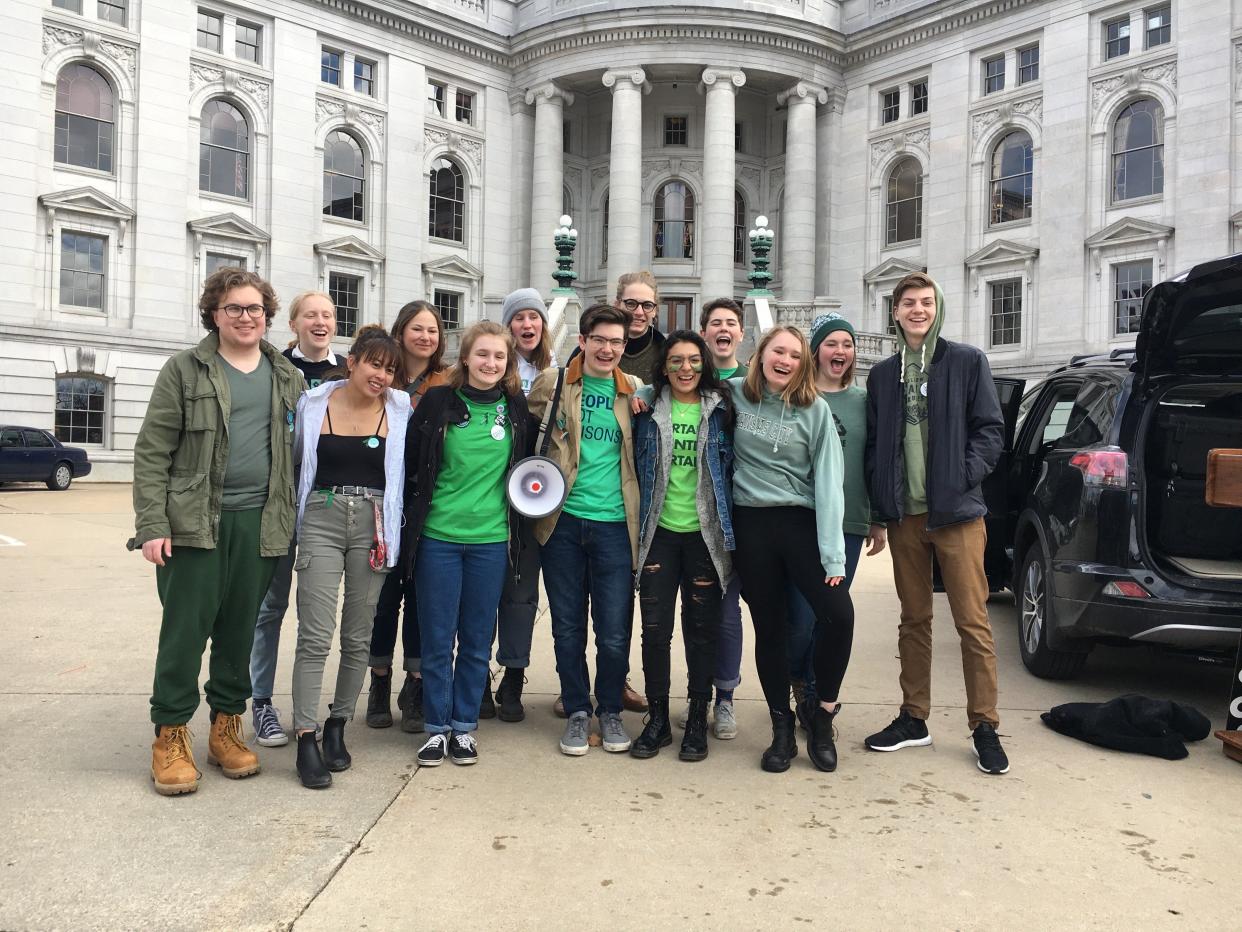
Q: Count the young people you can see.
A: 13